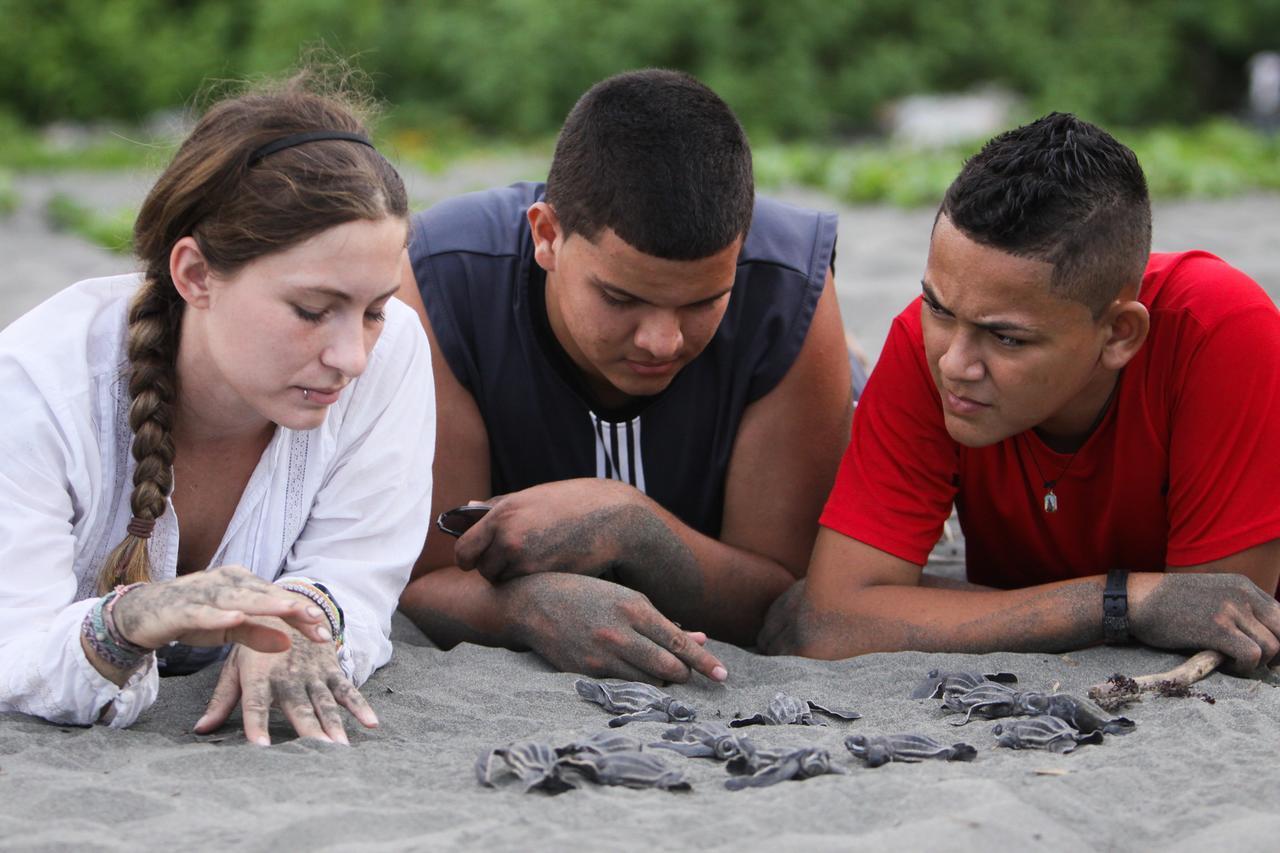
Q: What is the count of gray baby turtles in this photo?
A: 12